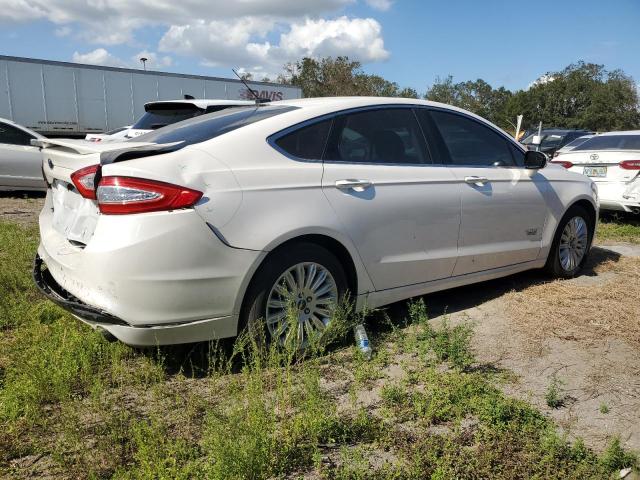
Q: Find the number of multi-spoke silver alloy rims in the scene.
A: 2